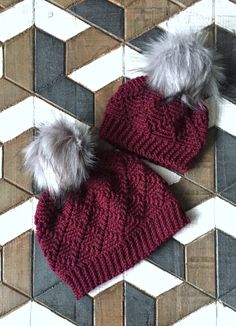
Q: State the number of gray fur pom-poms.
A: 2